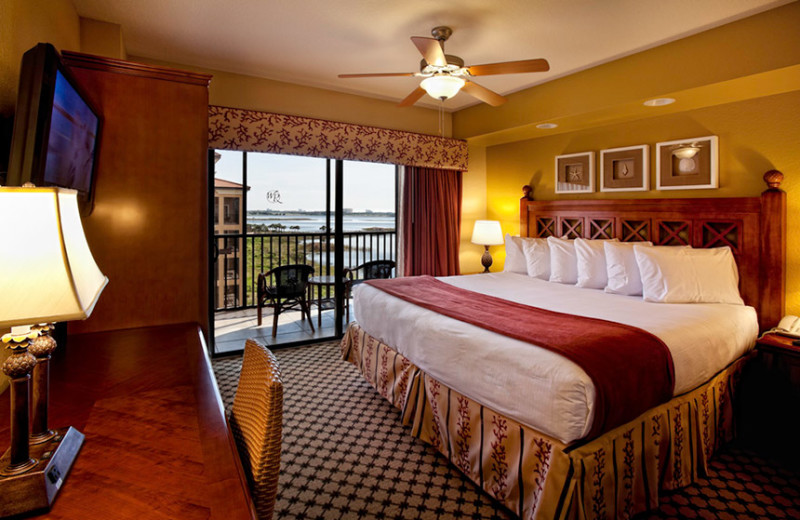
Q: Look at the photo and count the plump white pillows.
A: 6